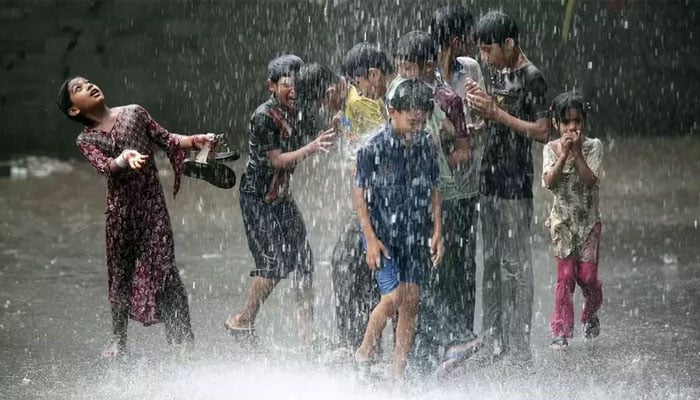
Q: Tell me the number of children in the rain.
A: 9